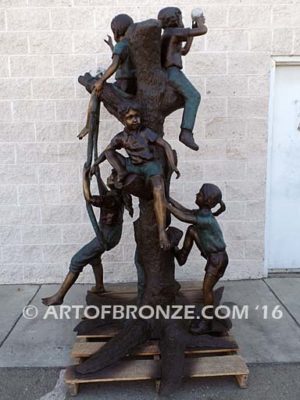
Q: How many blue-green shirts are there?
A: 2